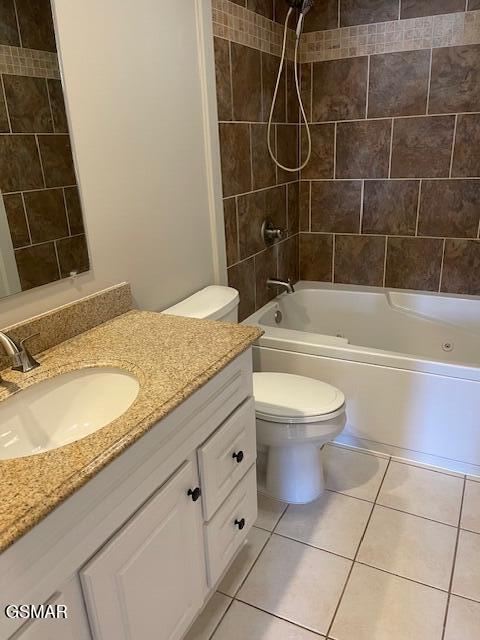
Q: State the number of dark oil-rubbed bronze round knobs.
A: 3